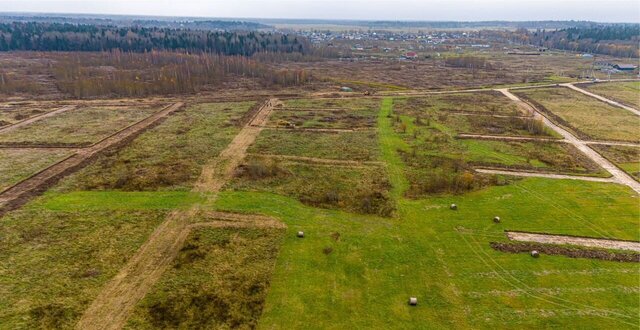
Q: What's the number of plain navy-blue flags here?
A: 0